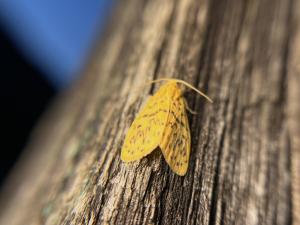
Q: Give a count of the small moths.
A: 1